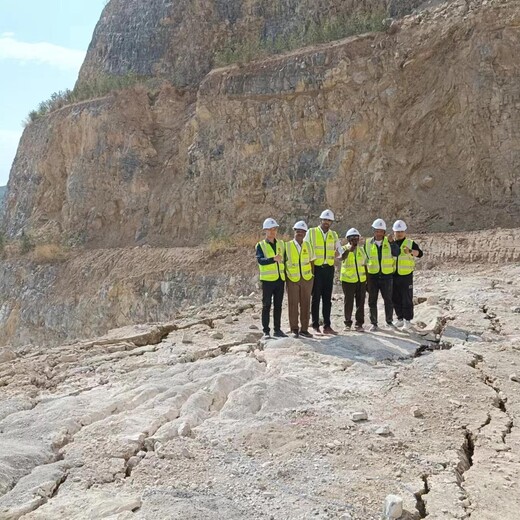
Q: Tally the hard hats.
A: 6